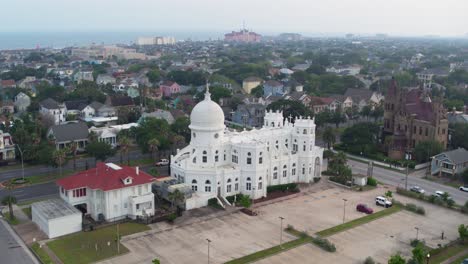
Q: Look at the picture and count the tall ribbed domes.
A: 1